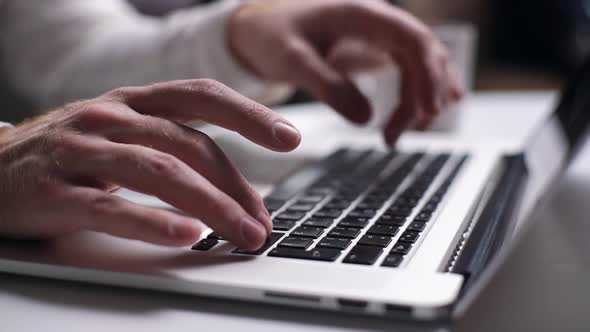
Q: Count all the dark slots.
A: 3